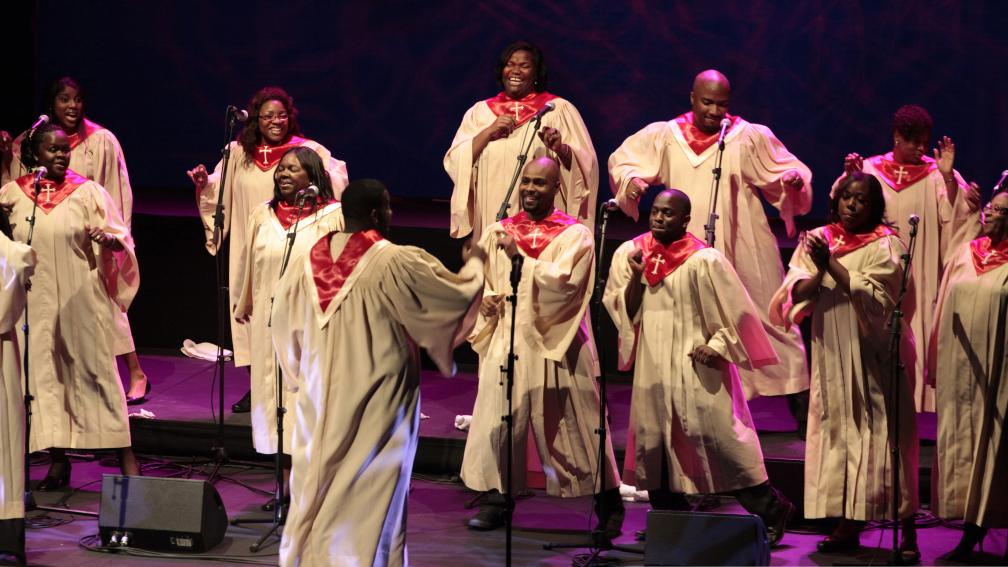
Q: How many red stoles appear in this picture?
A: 12